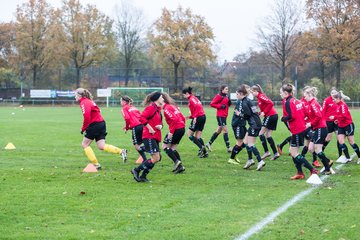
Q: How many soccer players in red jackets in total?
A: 12